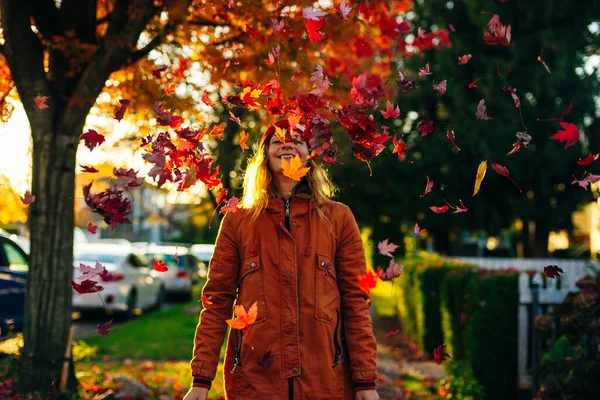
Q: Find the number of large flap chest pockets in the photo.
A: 2